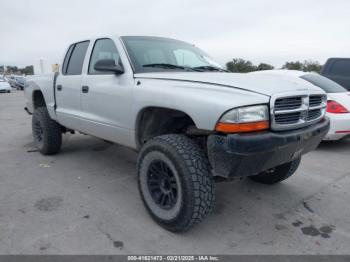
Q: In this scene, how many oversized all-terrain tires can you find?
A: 3